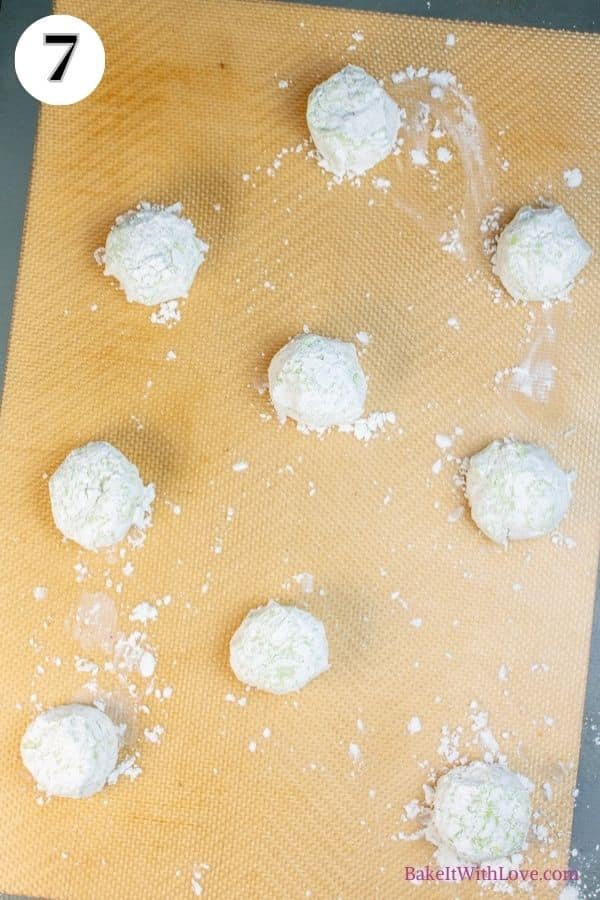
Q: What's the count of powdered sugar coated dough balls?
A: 9